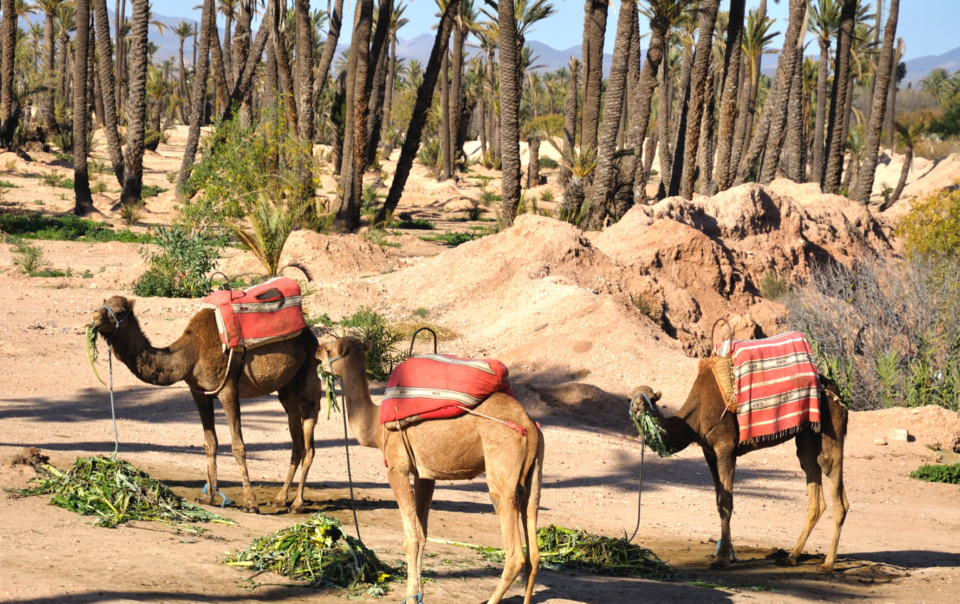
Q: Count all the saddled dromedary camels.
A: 3